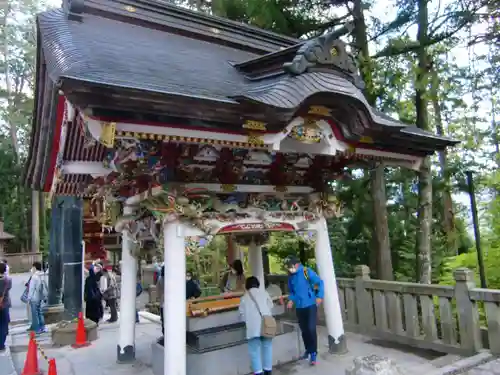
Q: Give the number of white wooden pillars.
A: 4